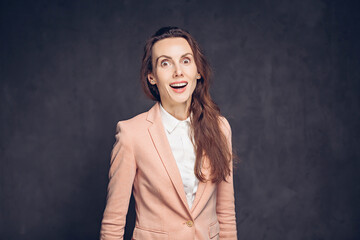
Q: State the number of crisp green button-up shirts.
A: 0